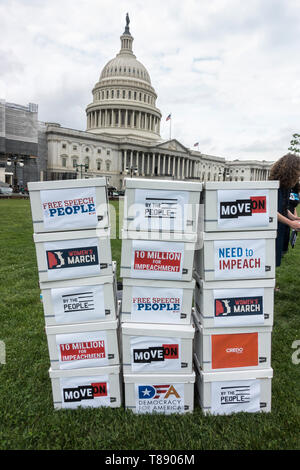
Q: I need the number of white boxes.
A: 15